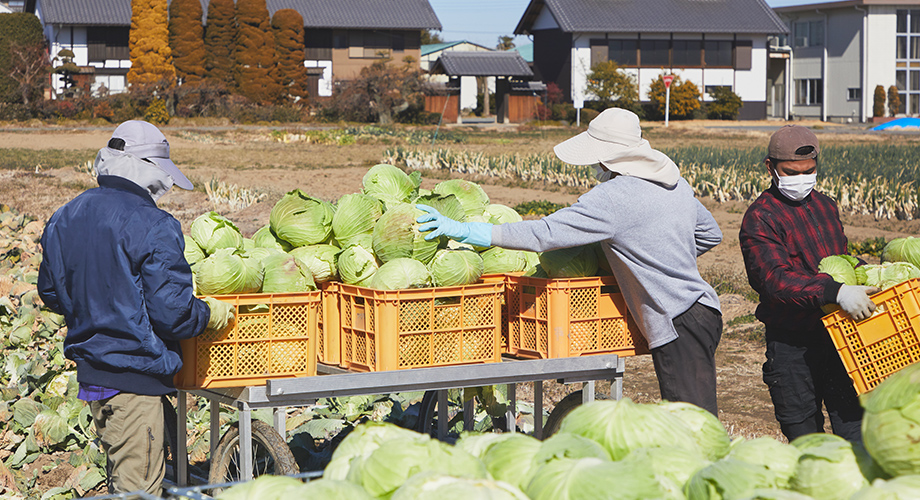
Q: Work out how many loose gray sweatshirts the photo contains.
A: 1